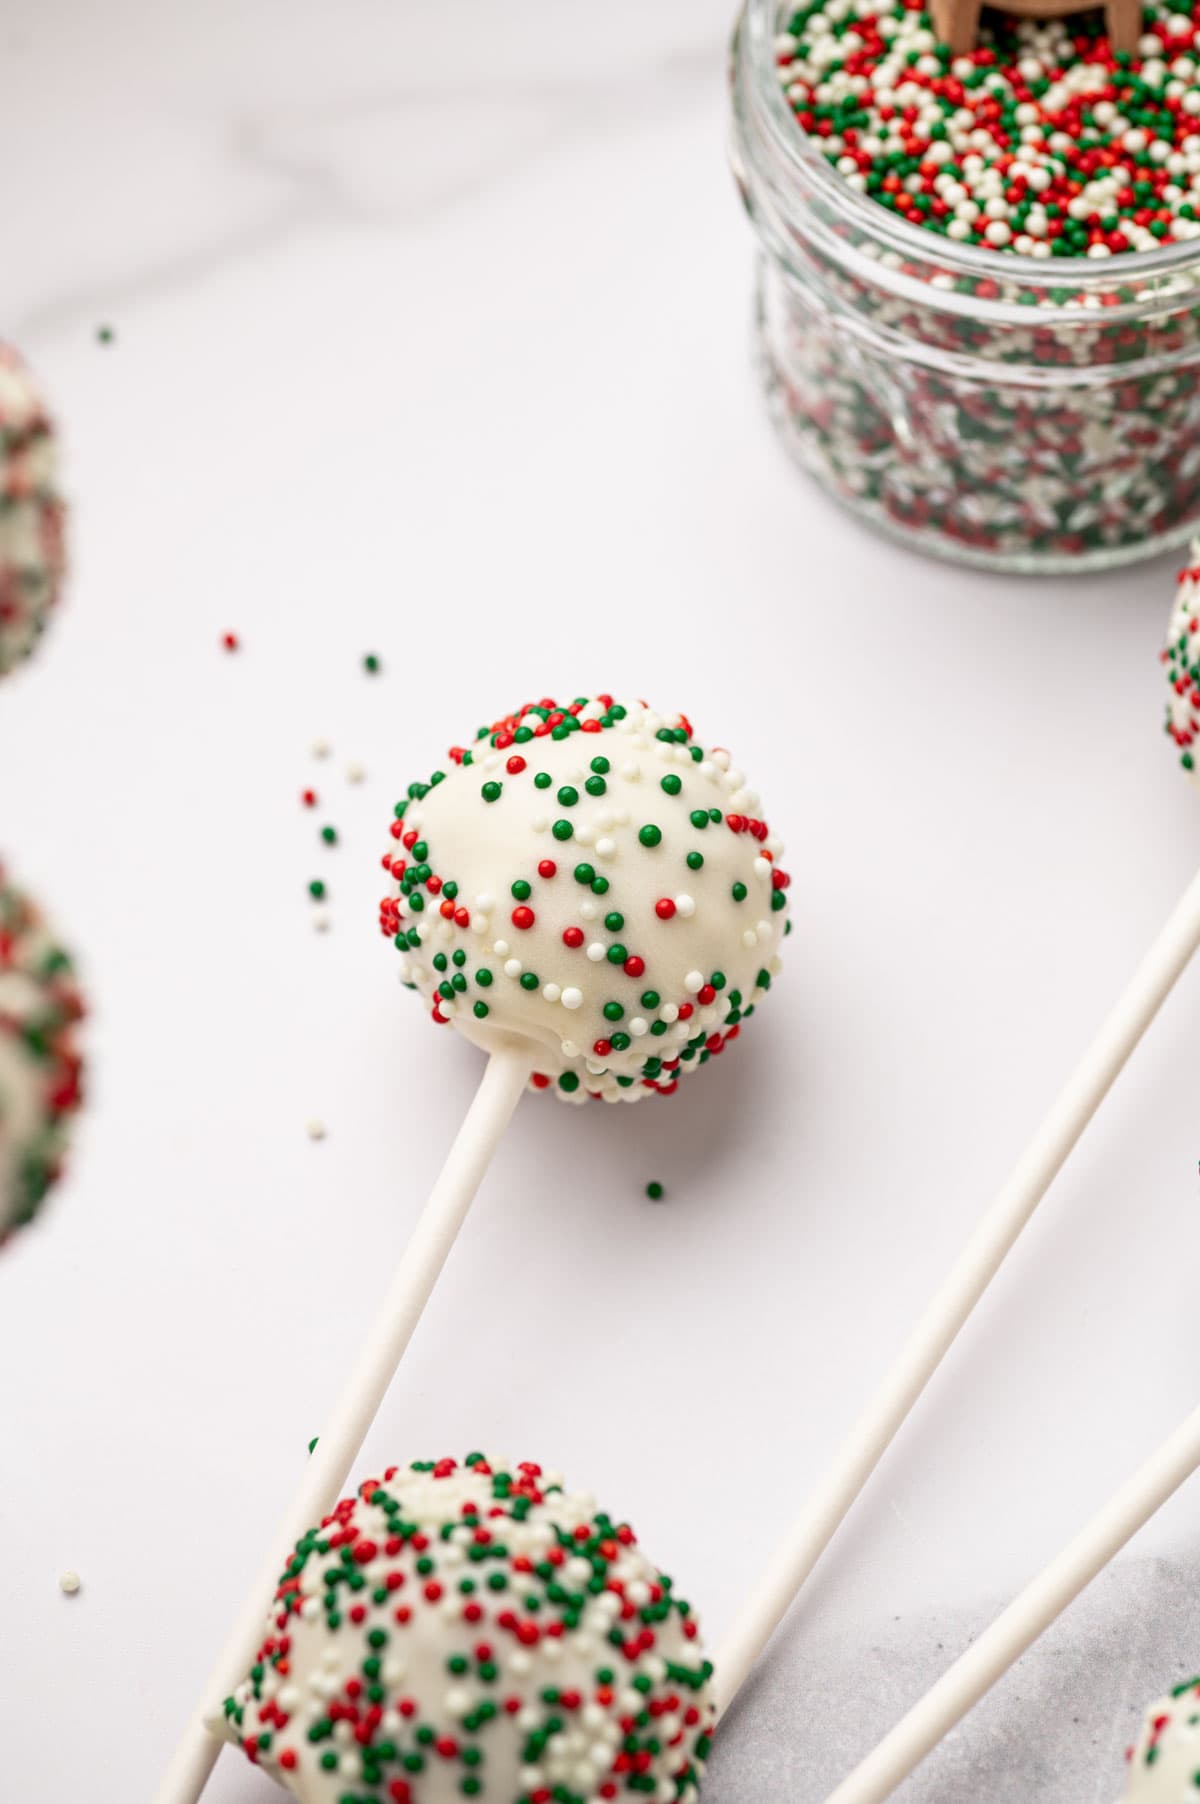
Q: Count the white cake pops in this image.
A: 6